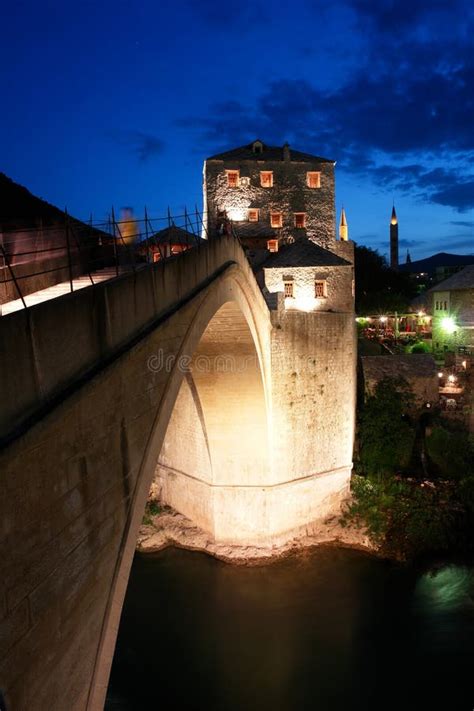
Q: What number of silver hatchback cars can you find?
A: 0